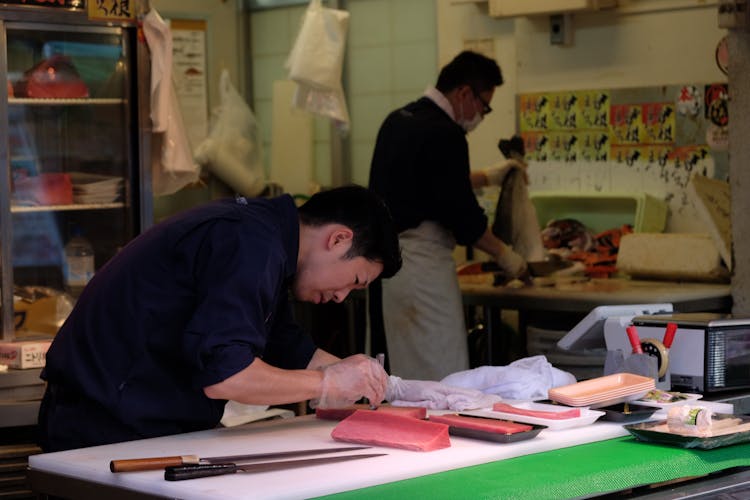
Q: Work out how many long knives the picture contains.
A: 2